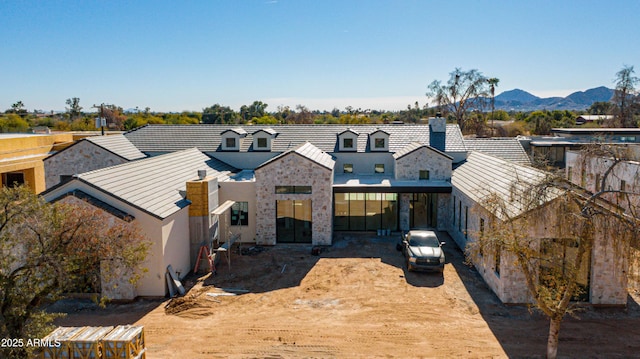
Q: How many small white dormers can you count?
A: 4